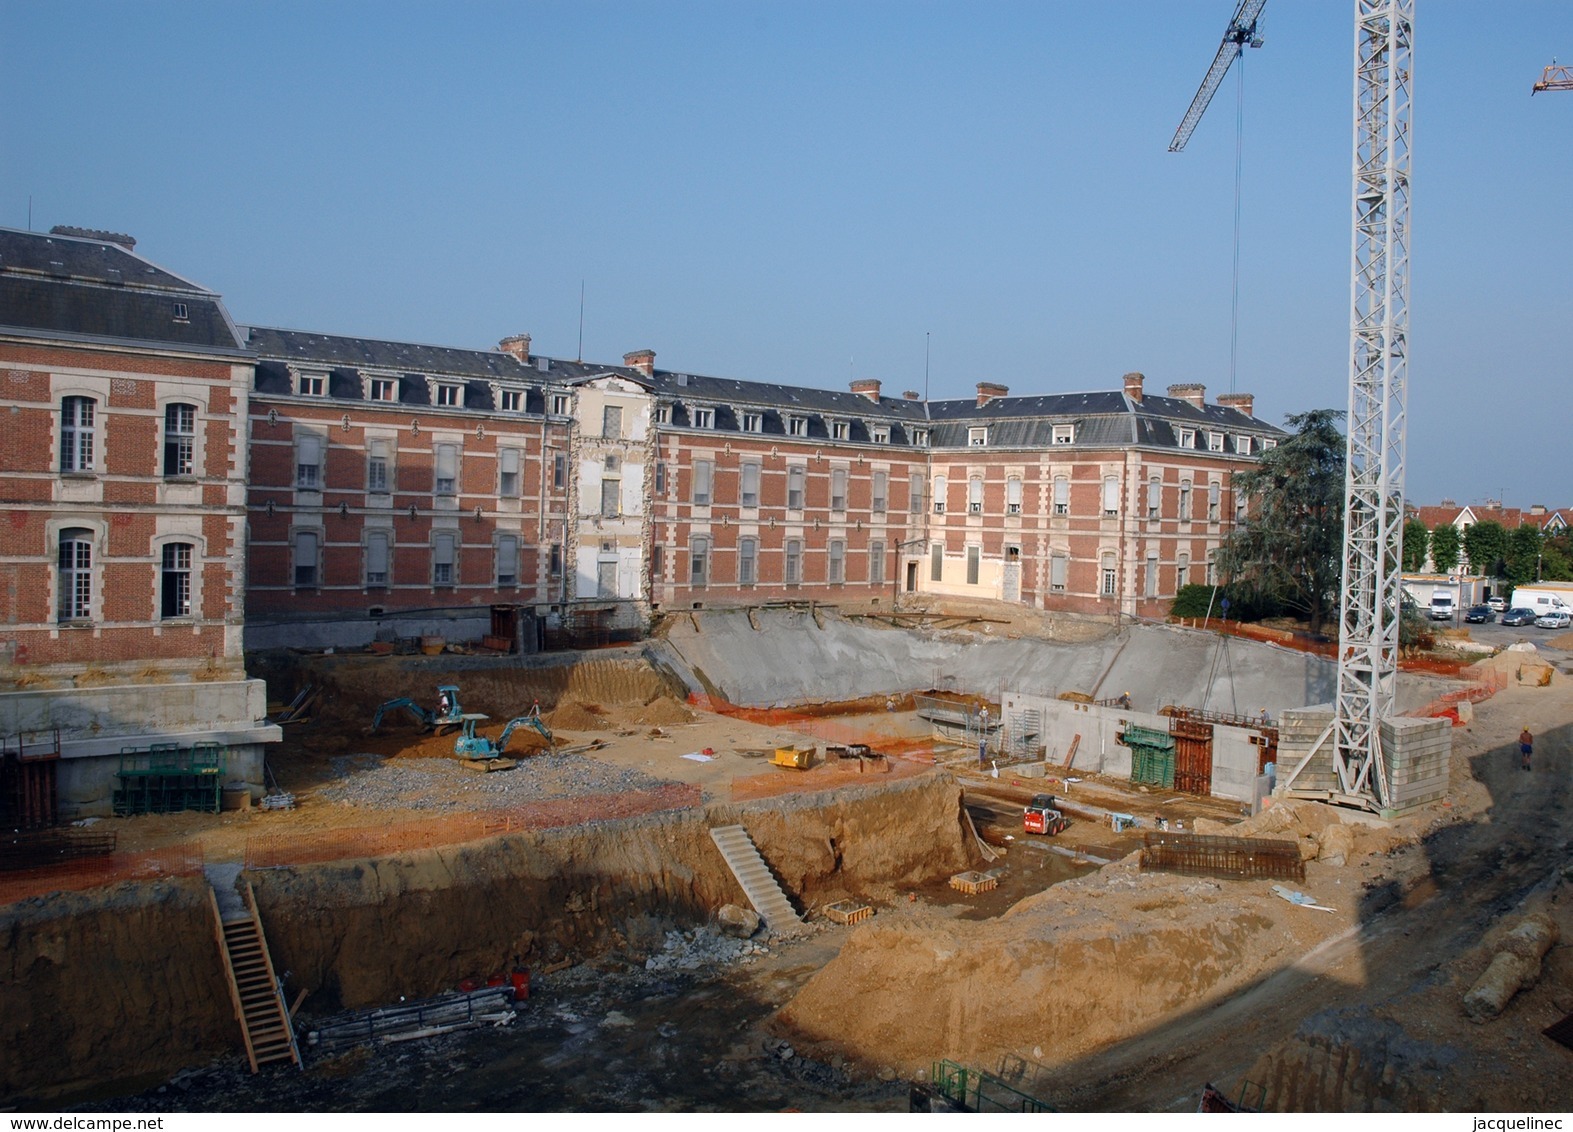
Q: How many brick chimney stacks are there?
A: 9